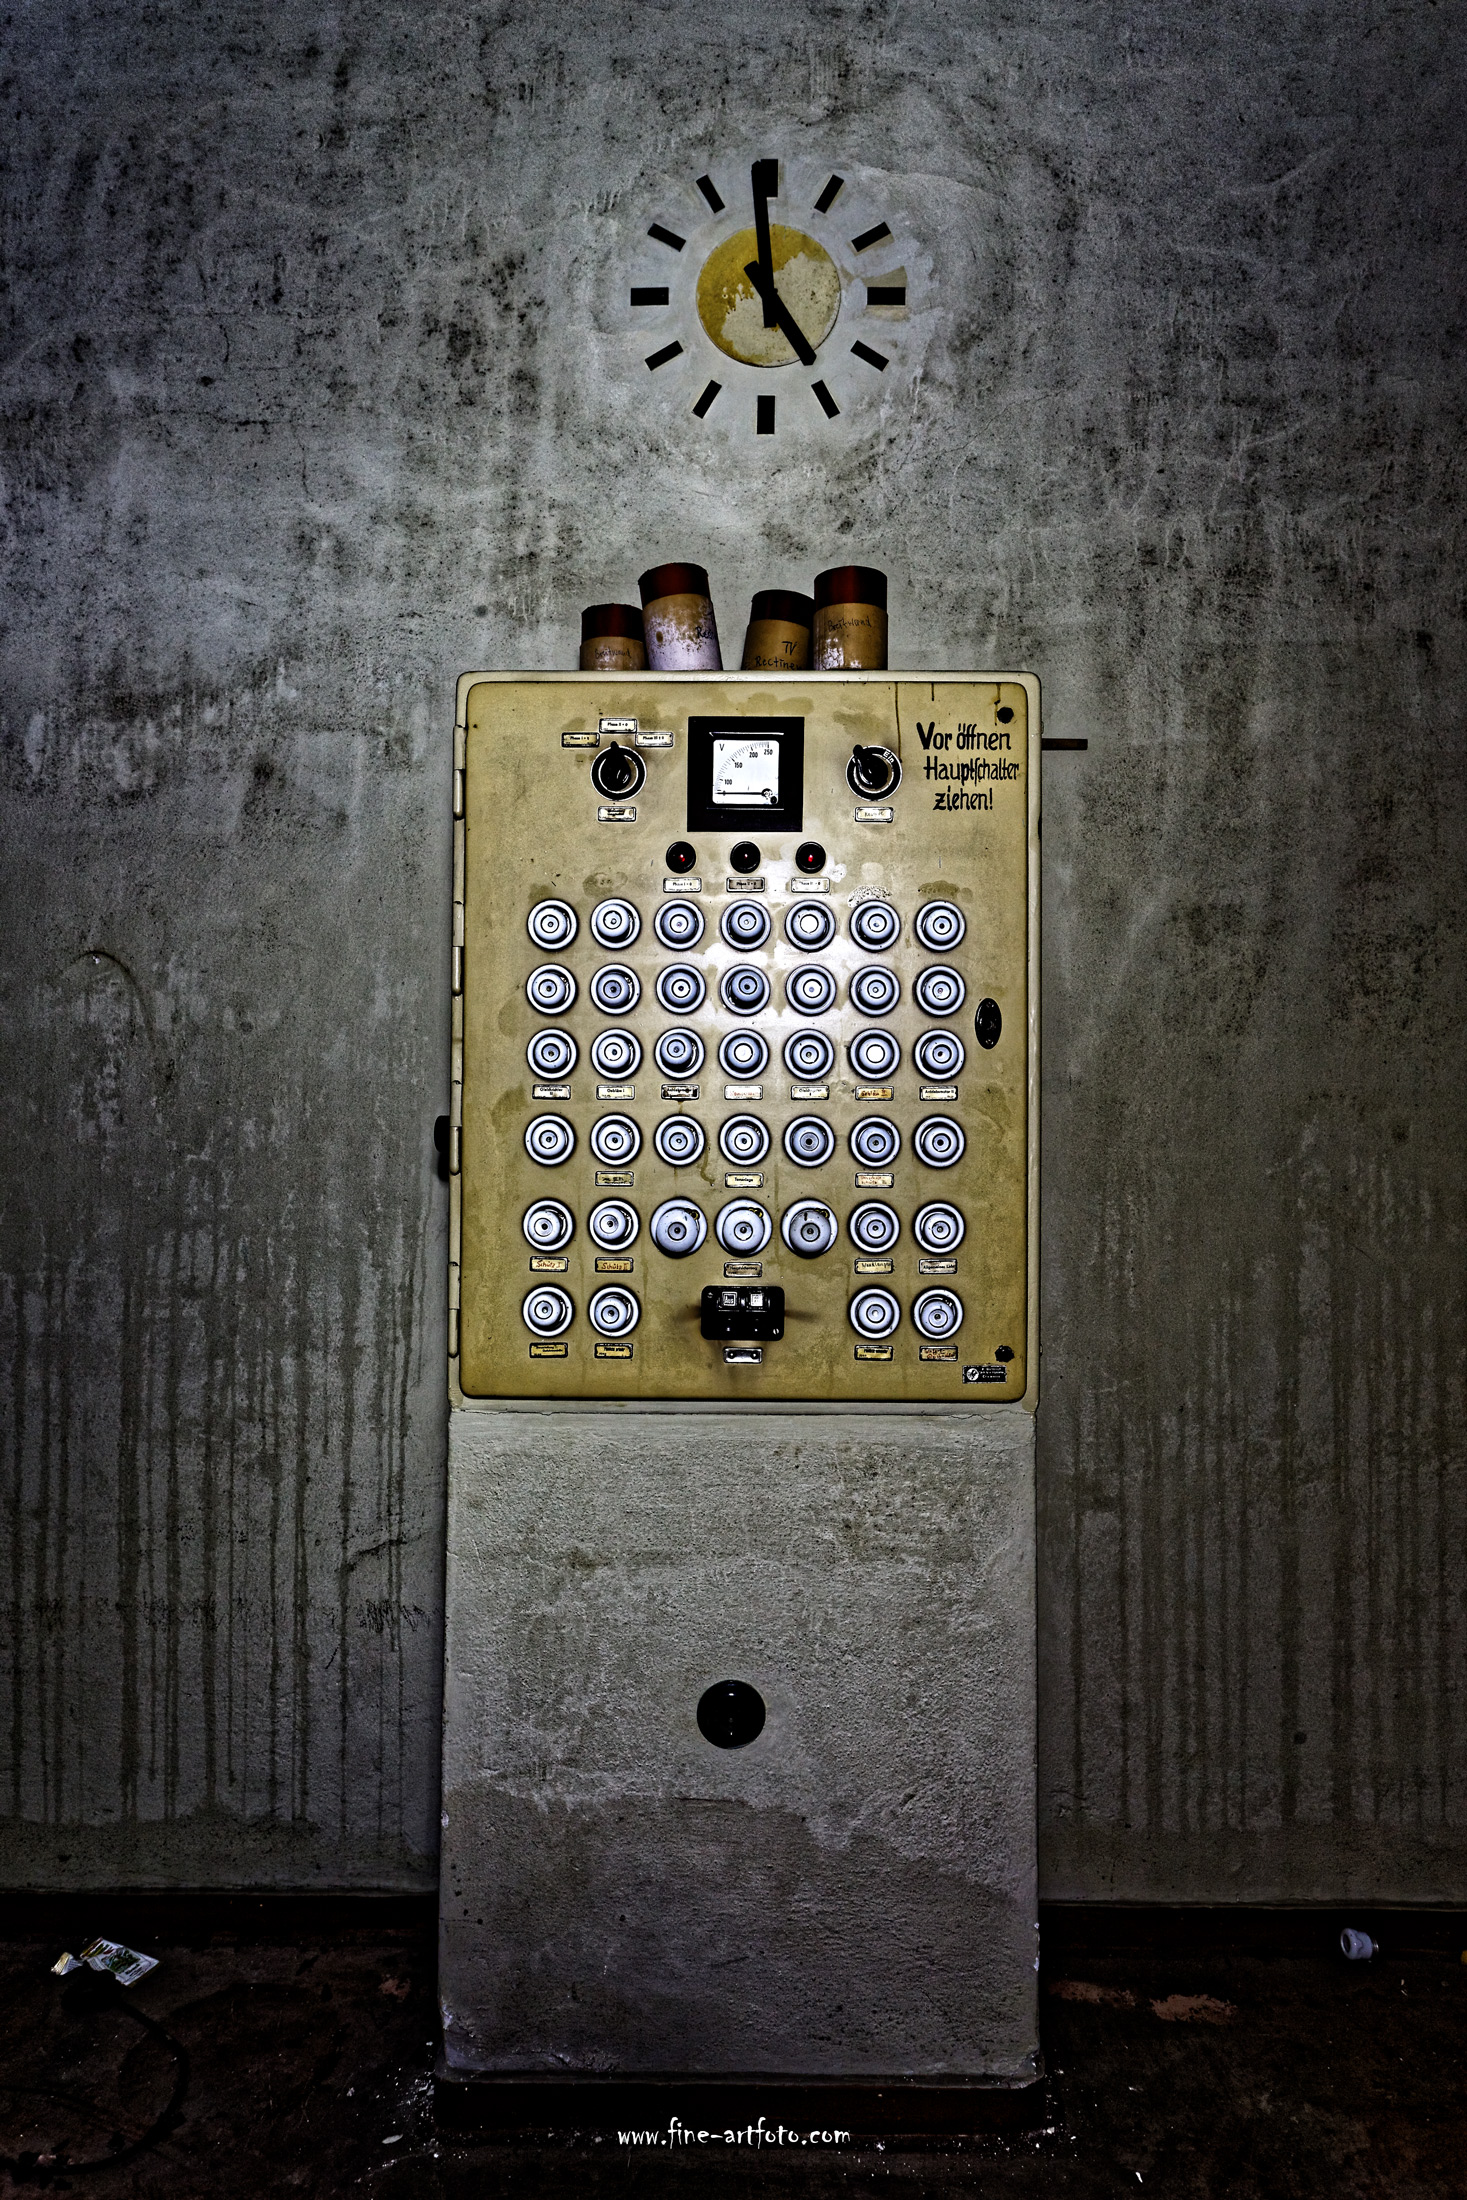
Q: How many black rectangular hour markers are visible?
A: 12